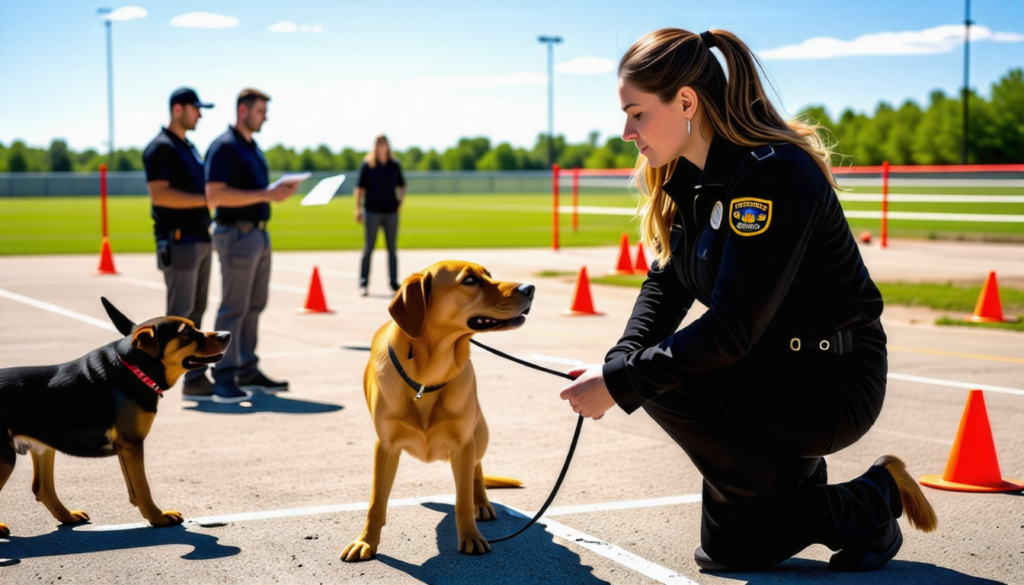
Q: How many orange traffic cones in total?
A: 7